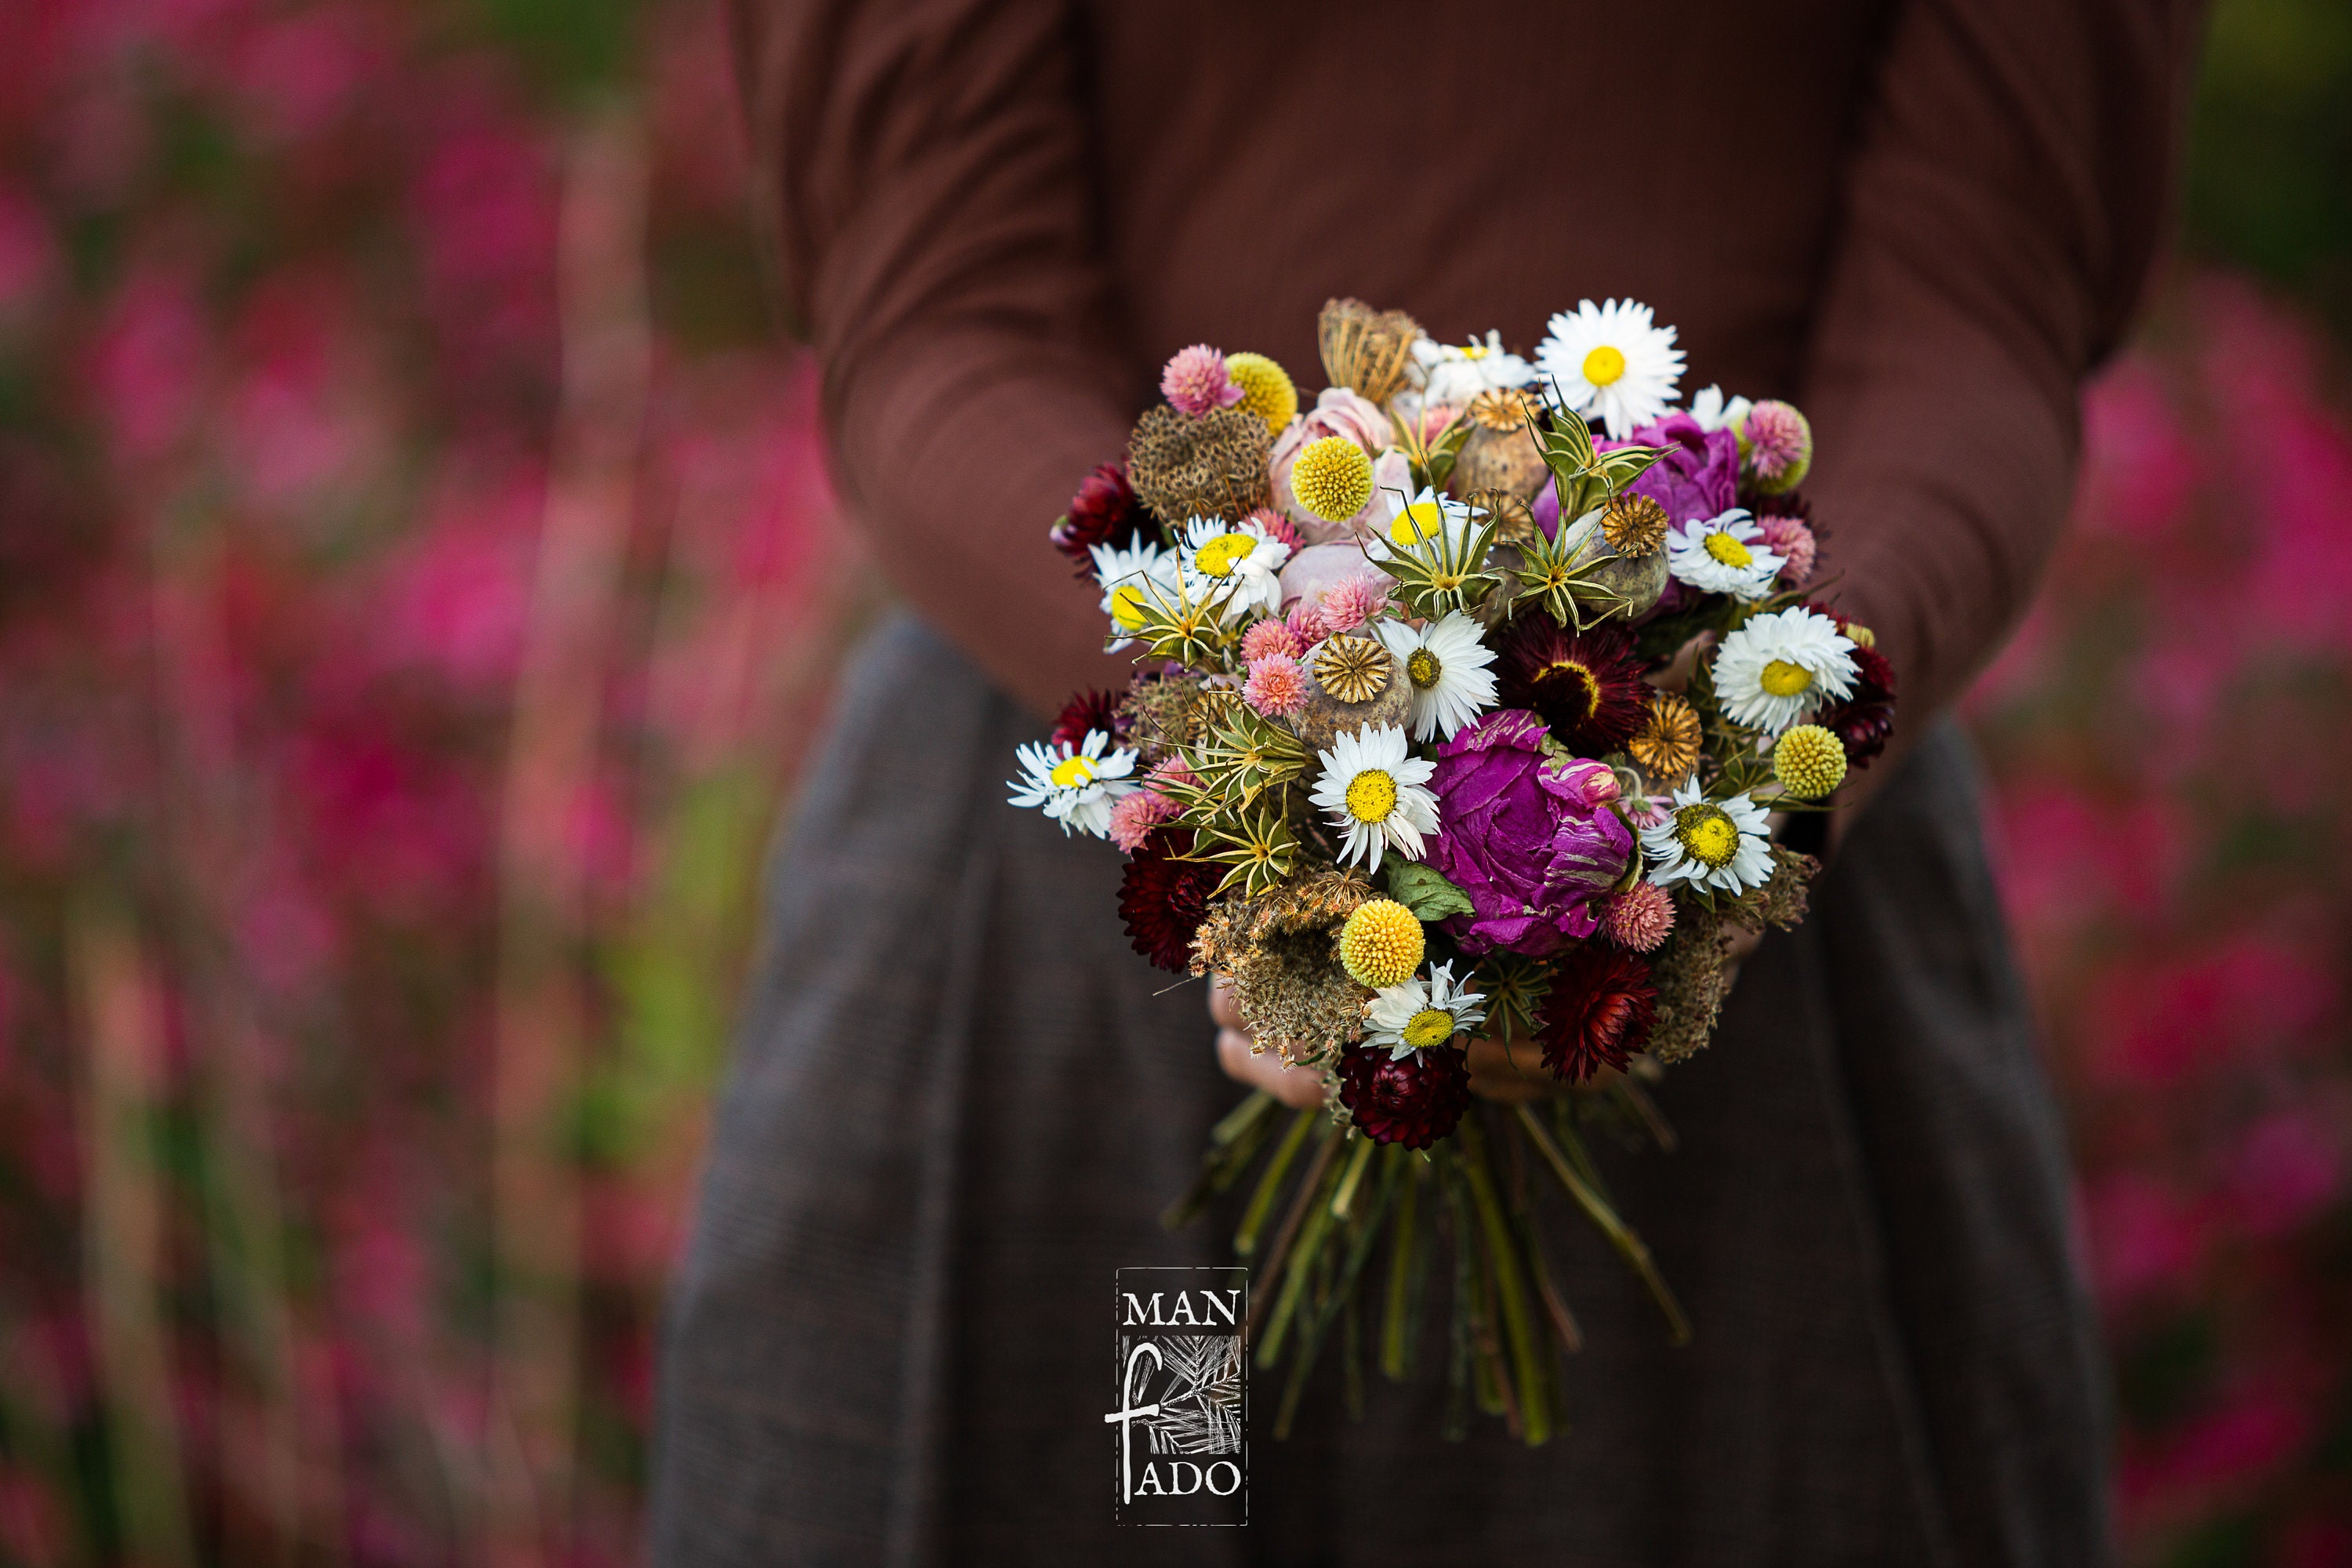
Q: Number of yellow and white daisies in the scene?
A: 12